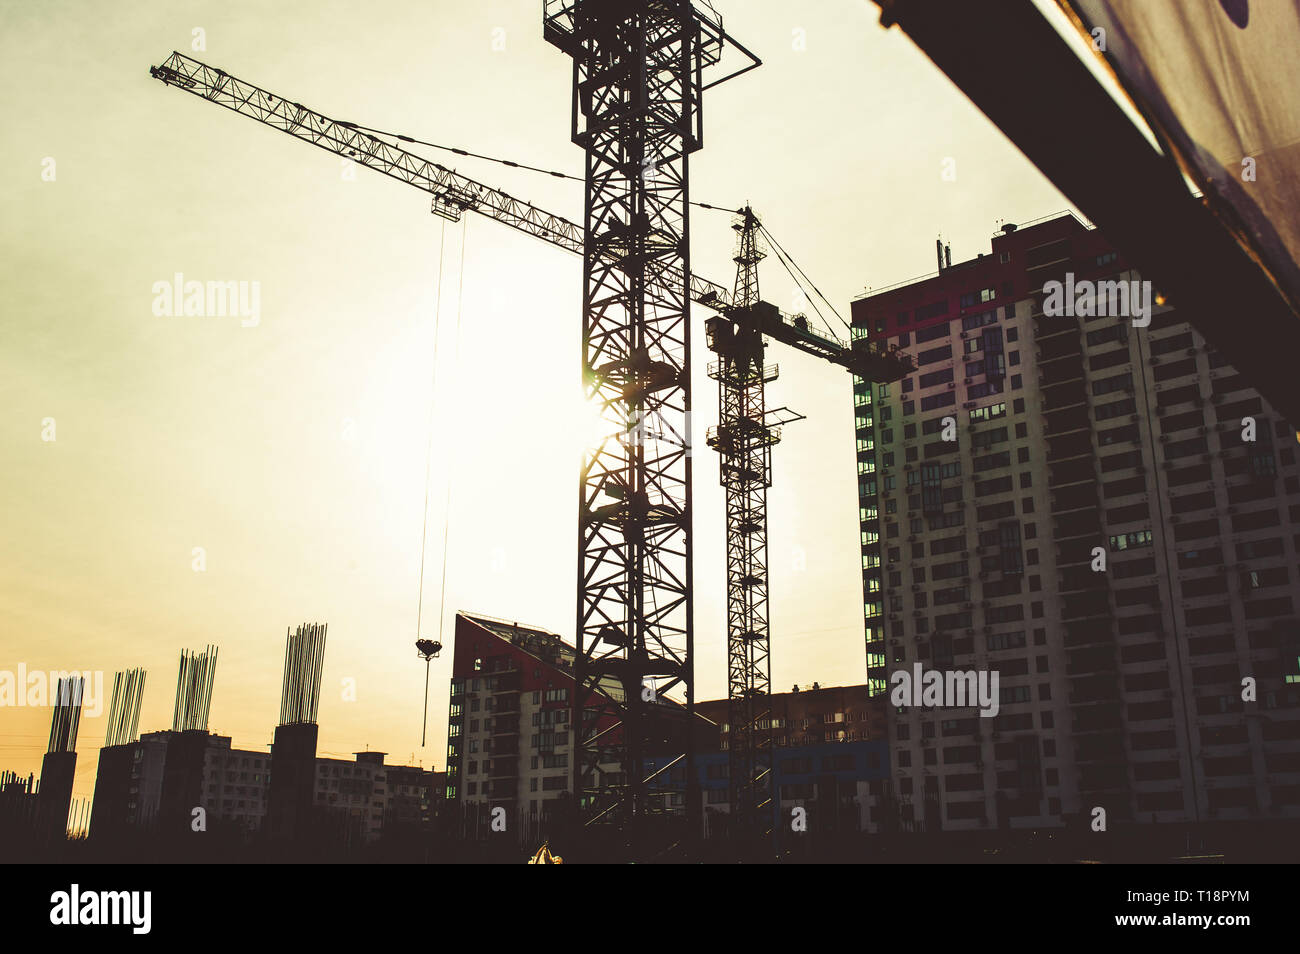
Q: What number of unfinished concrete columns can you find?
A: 4